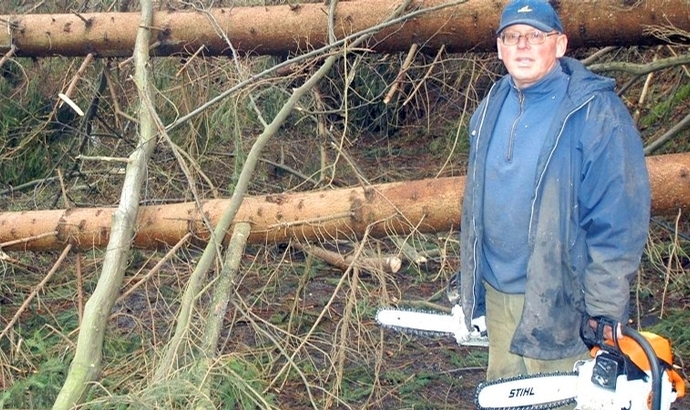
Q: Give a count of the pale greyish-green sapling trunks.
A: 3